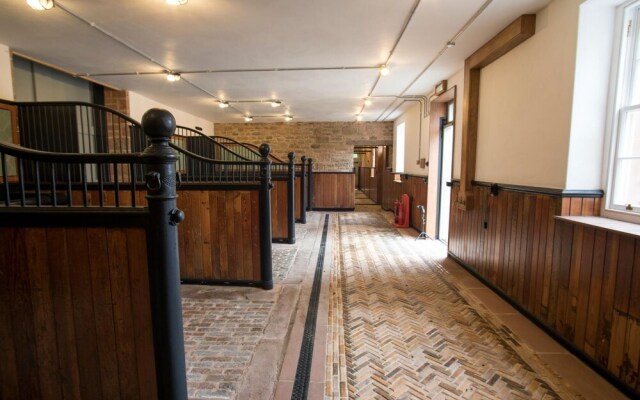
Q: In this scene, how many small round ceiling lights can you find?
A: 10